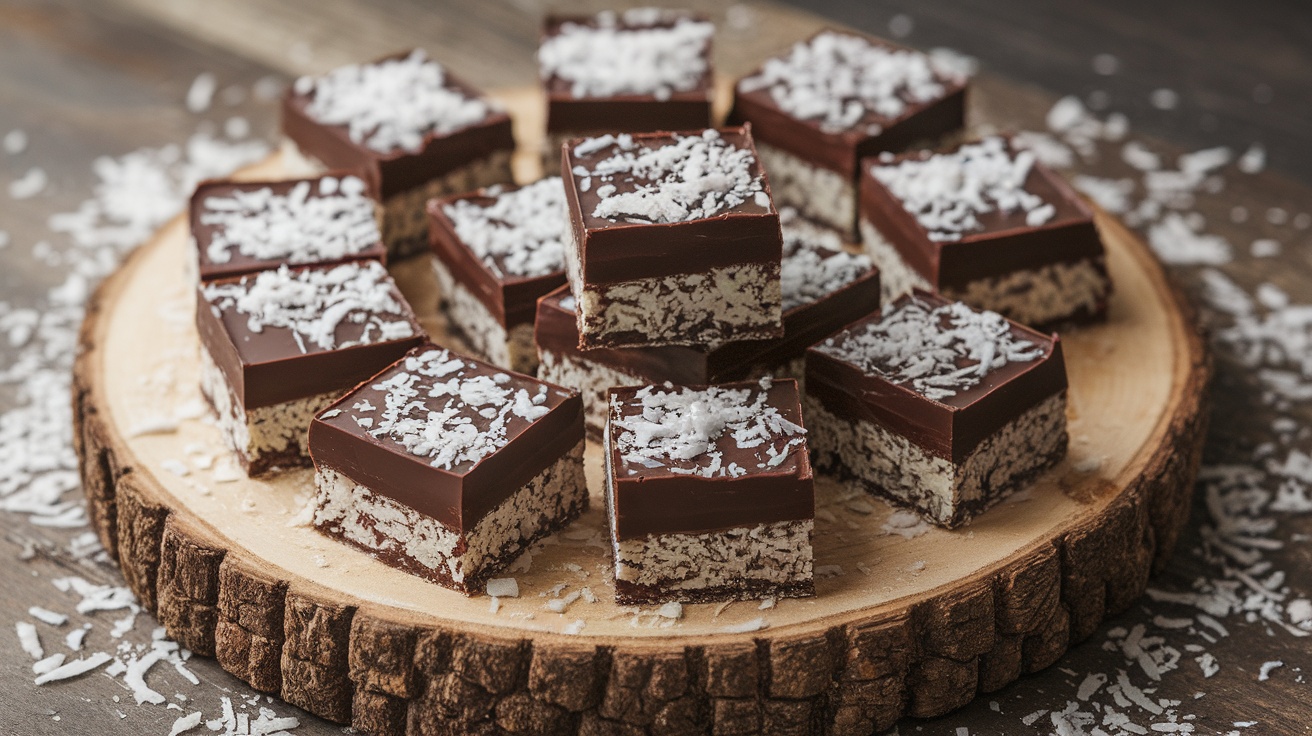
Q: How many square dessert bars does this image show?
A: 12